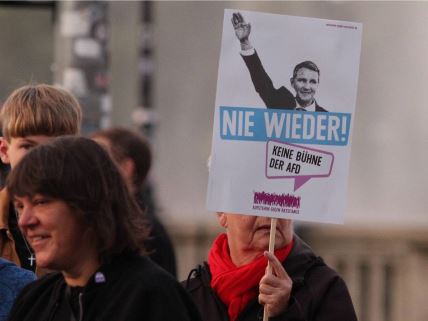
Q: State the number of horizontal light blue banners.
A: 1